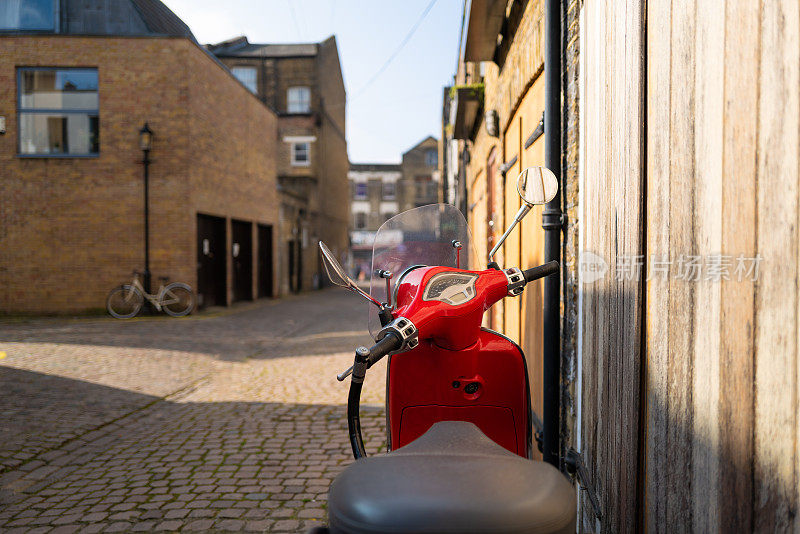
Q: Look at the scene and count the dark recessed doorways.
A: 3